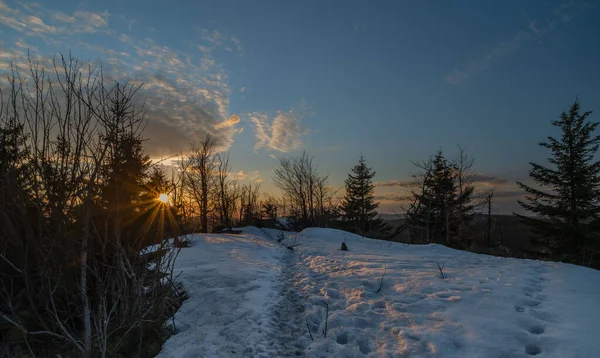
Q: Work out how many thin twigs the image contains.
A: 4